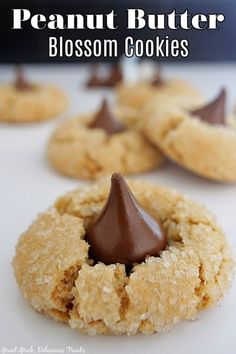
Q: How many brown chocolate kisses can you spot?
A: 7